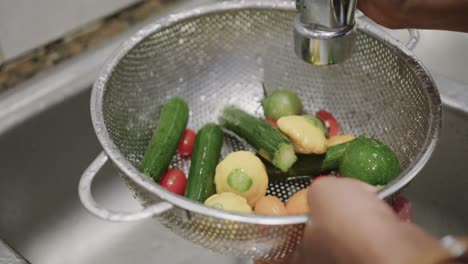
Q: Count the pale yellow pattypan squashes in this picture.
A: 3